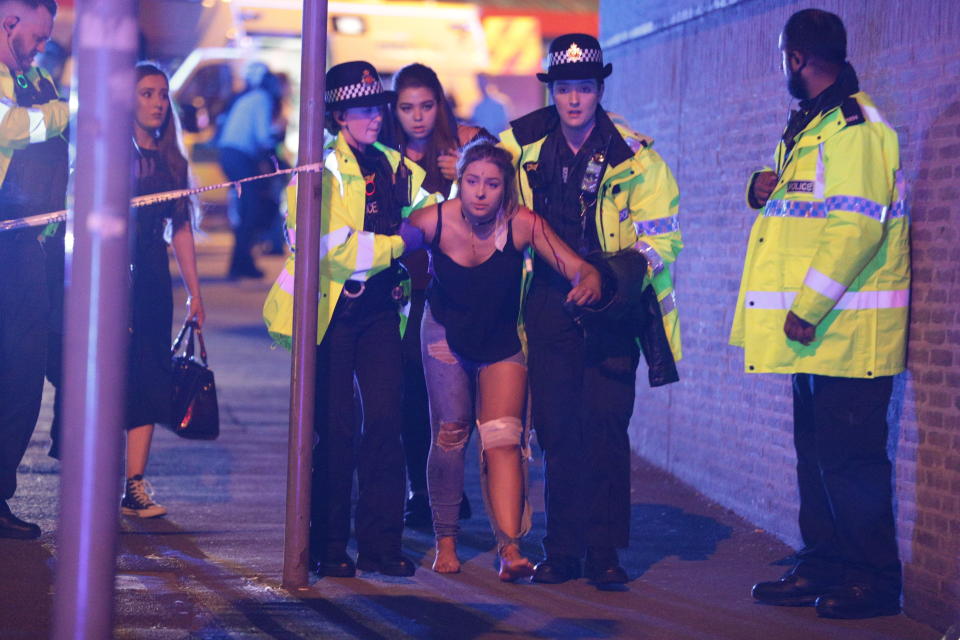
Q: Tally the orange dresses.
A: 0